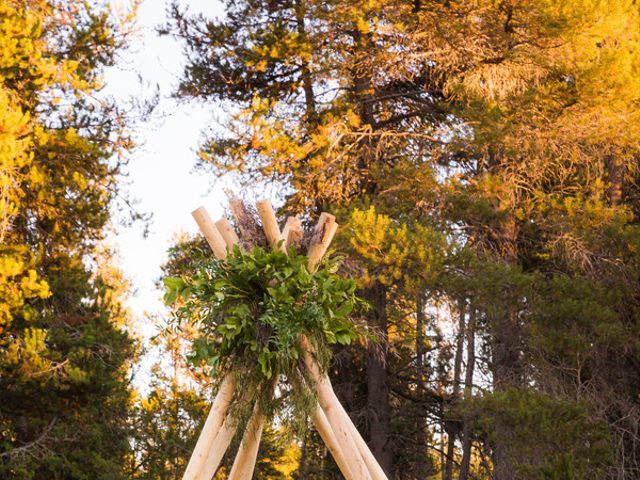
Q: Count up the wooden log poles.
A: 6